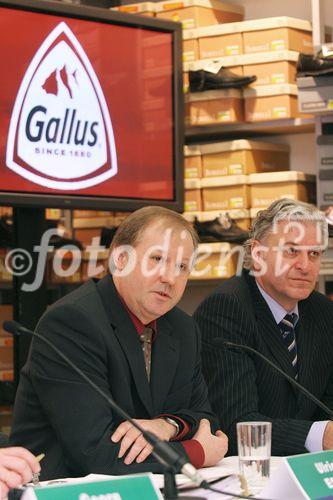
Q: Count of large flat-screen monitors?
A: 1